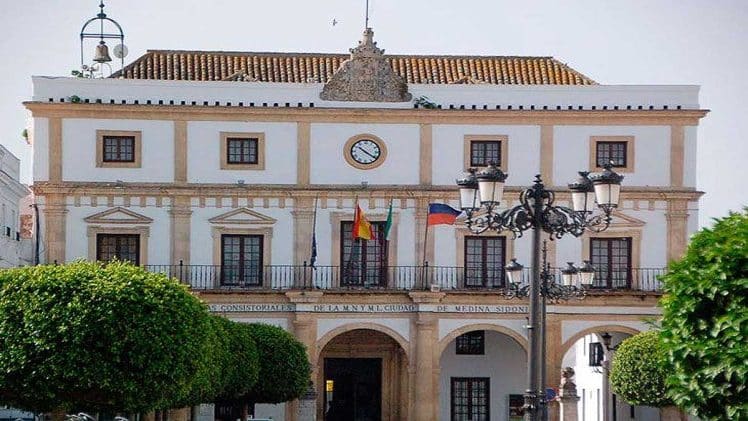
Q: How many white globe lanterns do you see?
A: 7